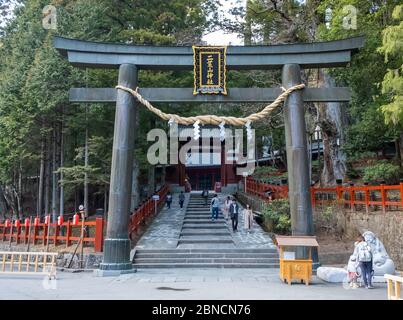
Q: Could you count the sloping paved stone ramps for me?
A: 2